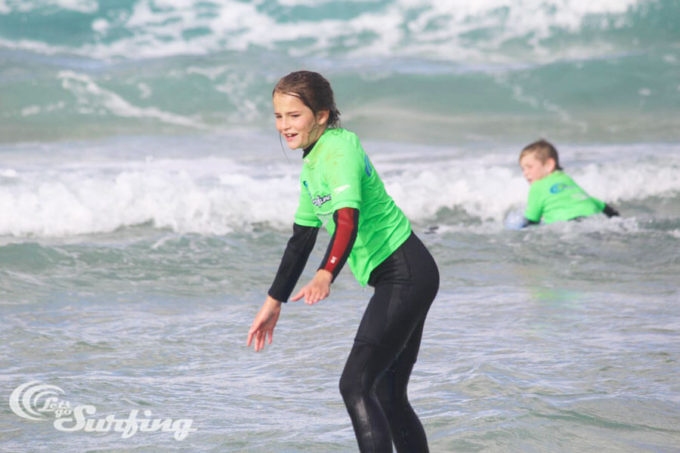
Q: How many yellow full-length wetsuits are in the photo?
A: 0